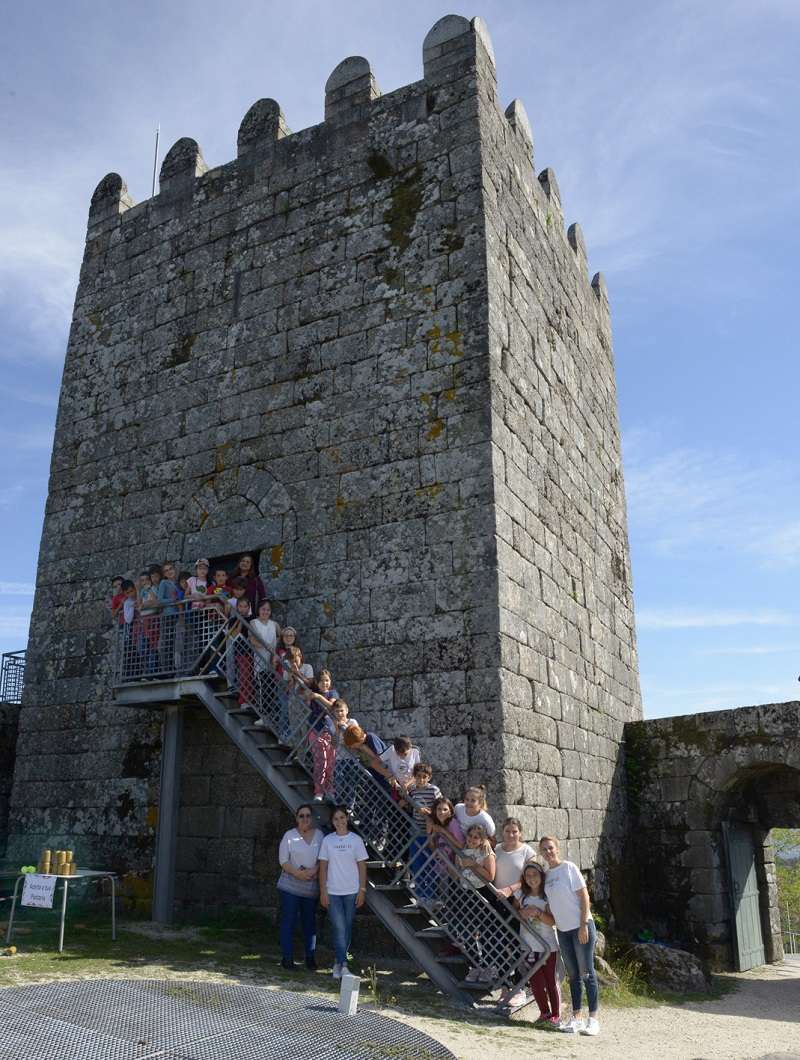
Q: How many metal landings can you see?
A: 1